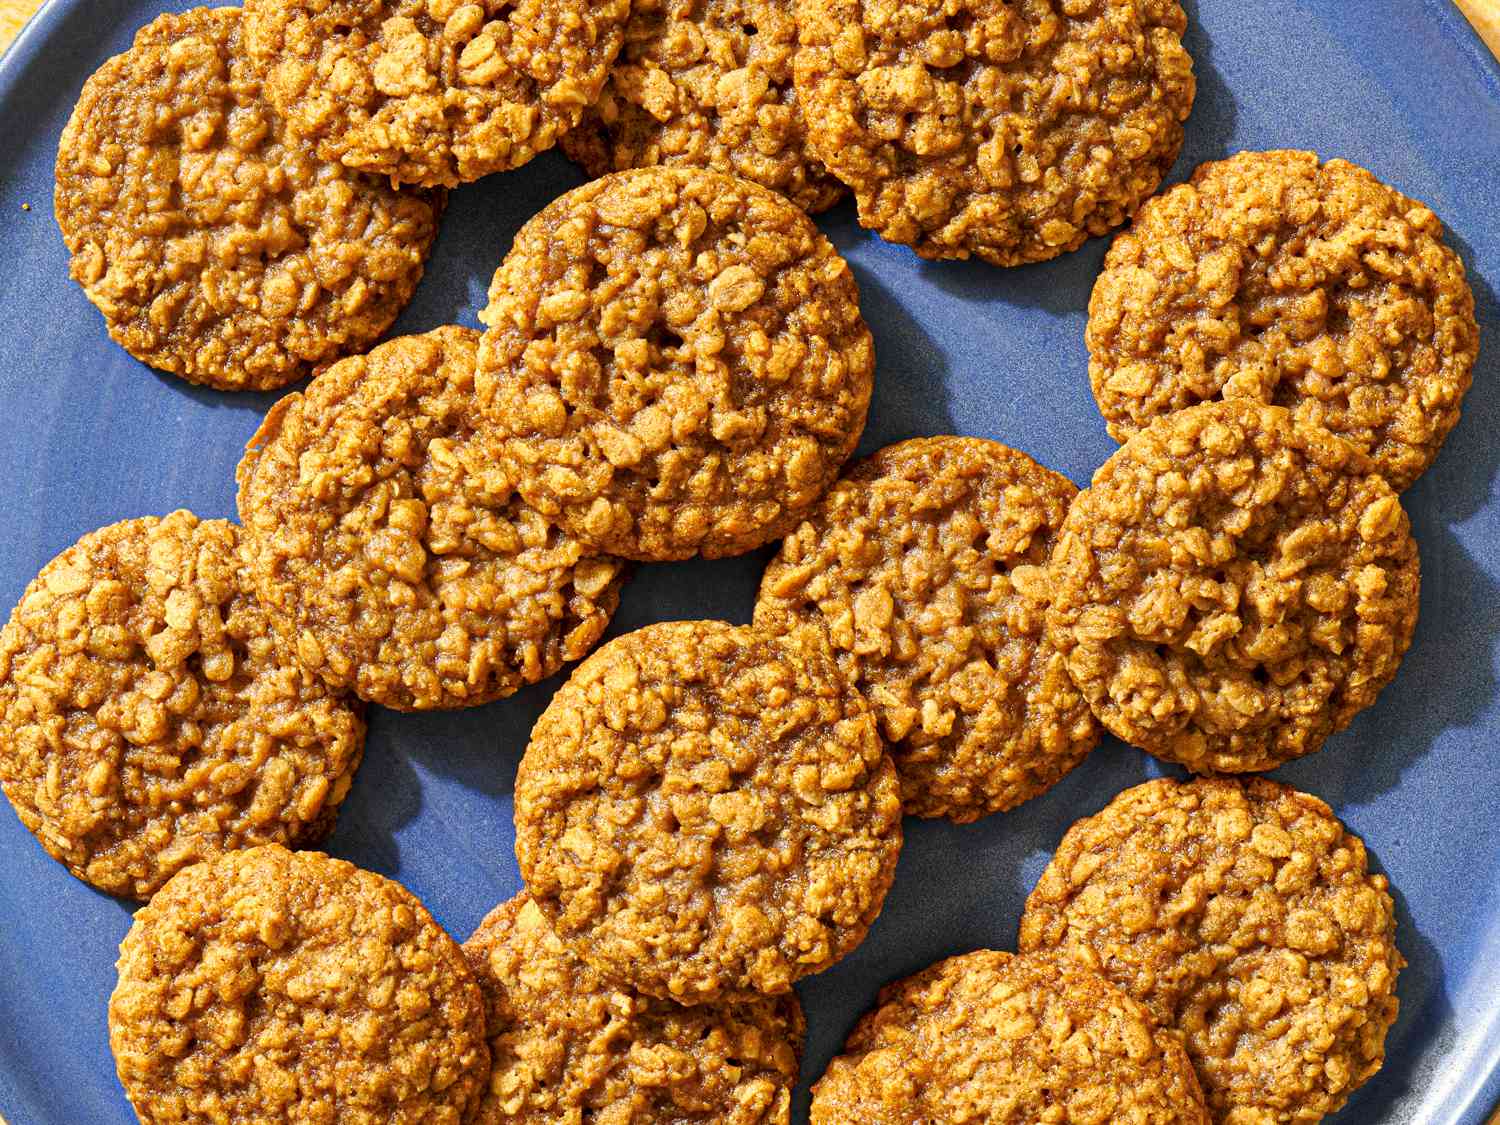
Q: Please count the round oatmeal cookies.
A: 15